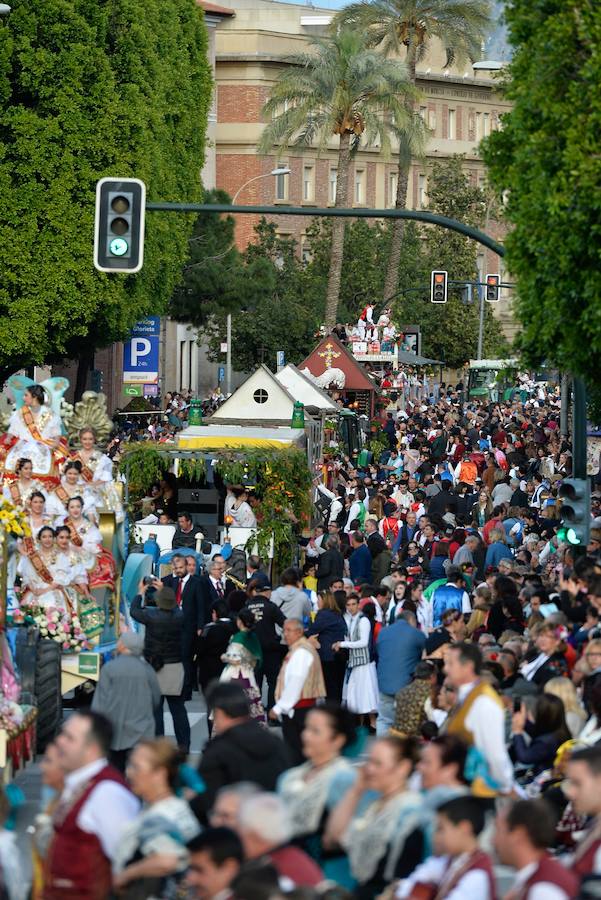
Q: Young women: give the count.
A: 8